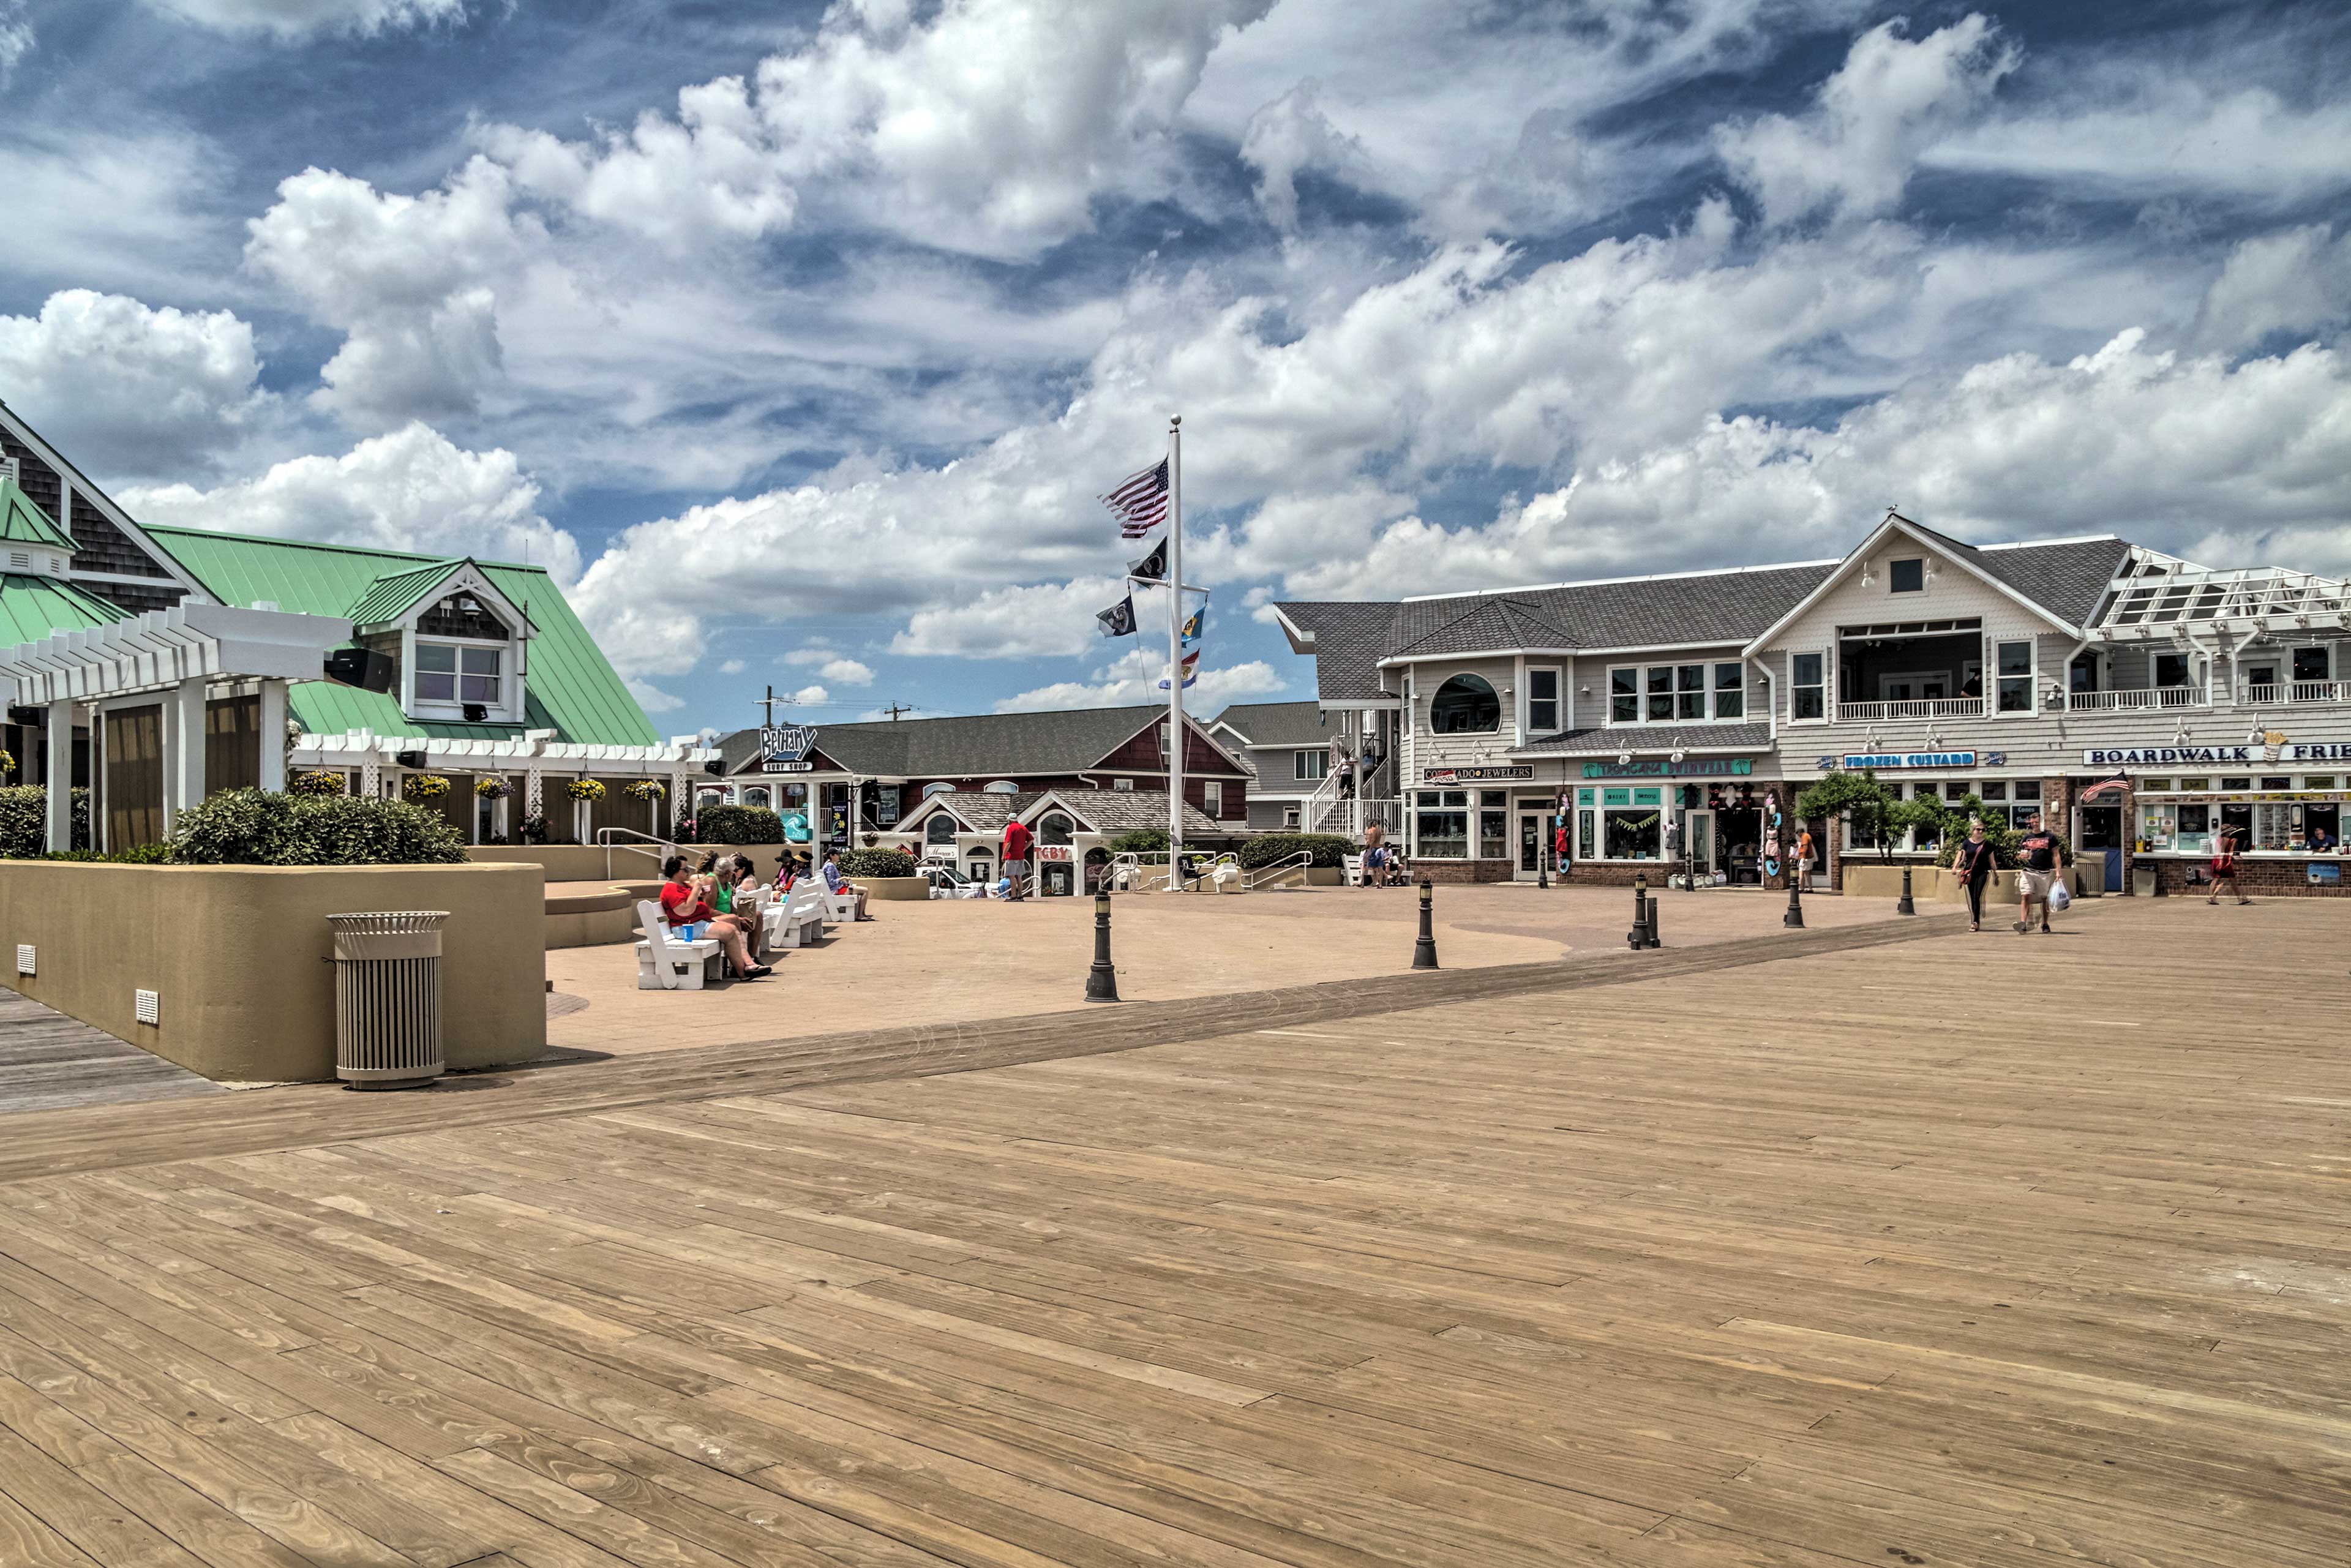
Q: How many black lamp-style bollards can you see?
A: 7